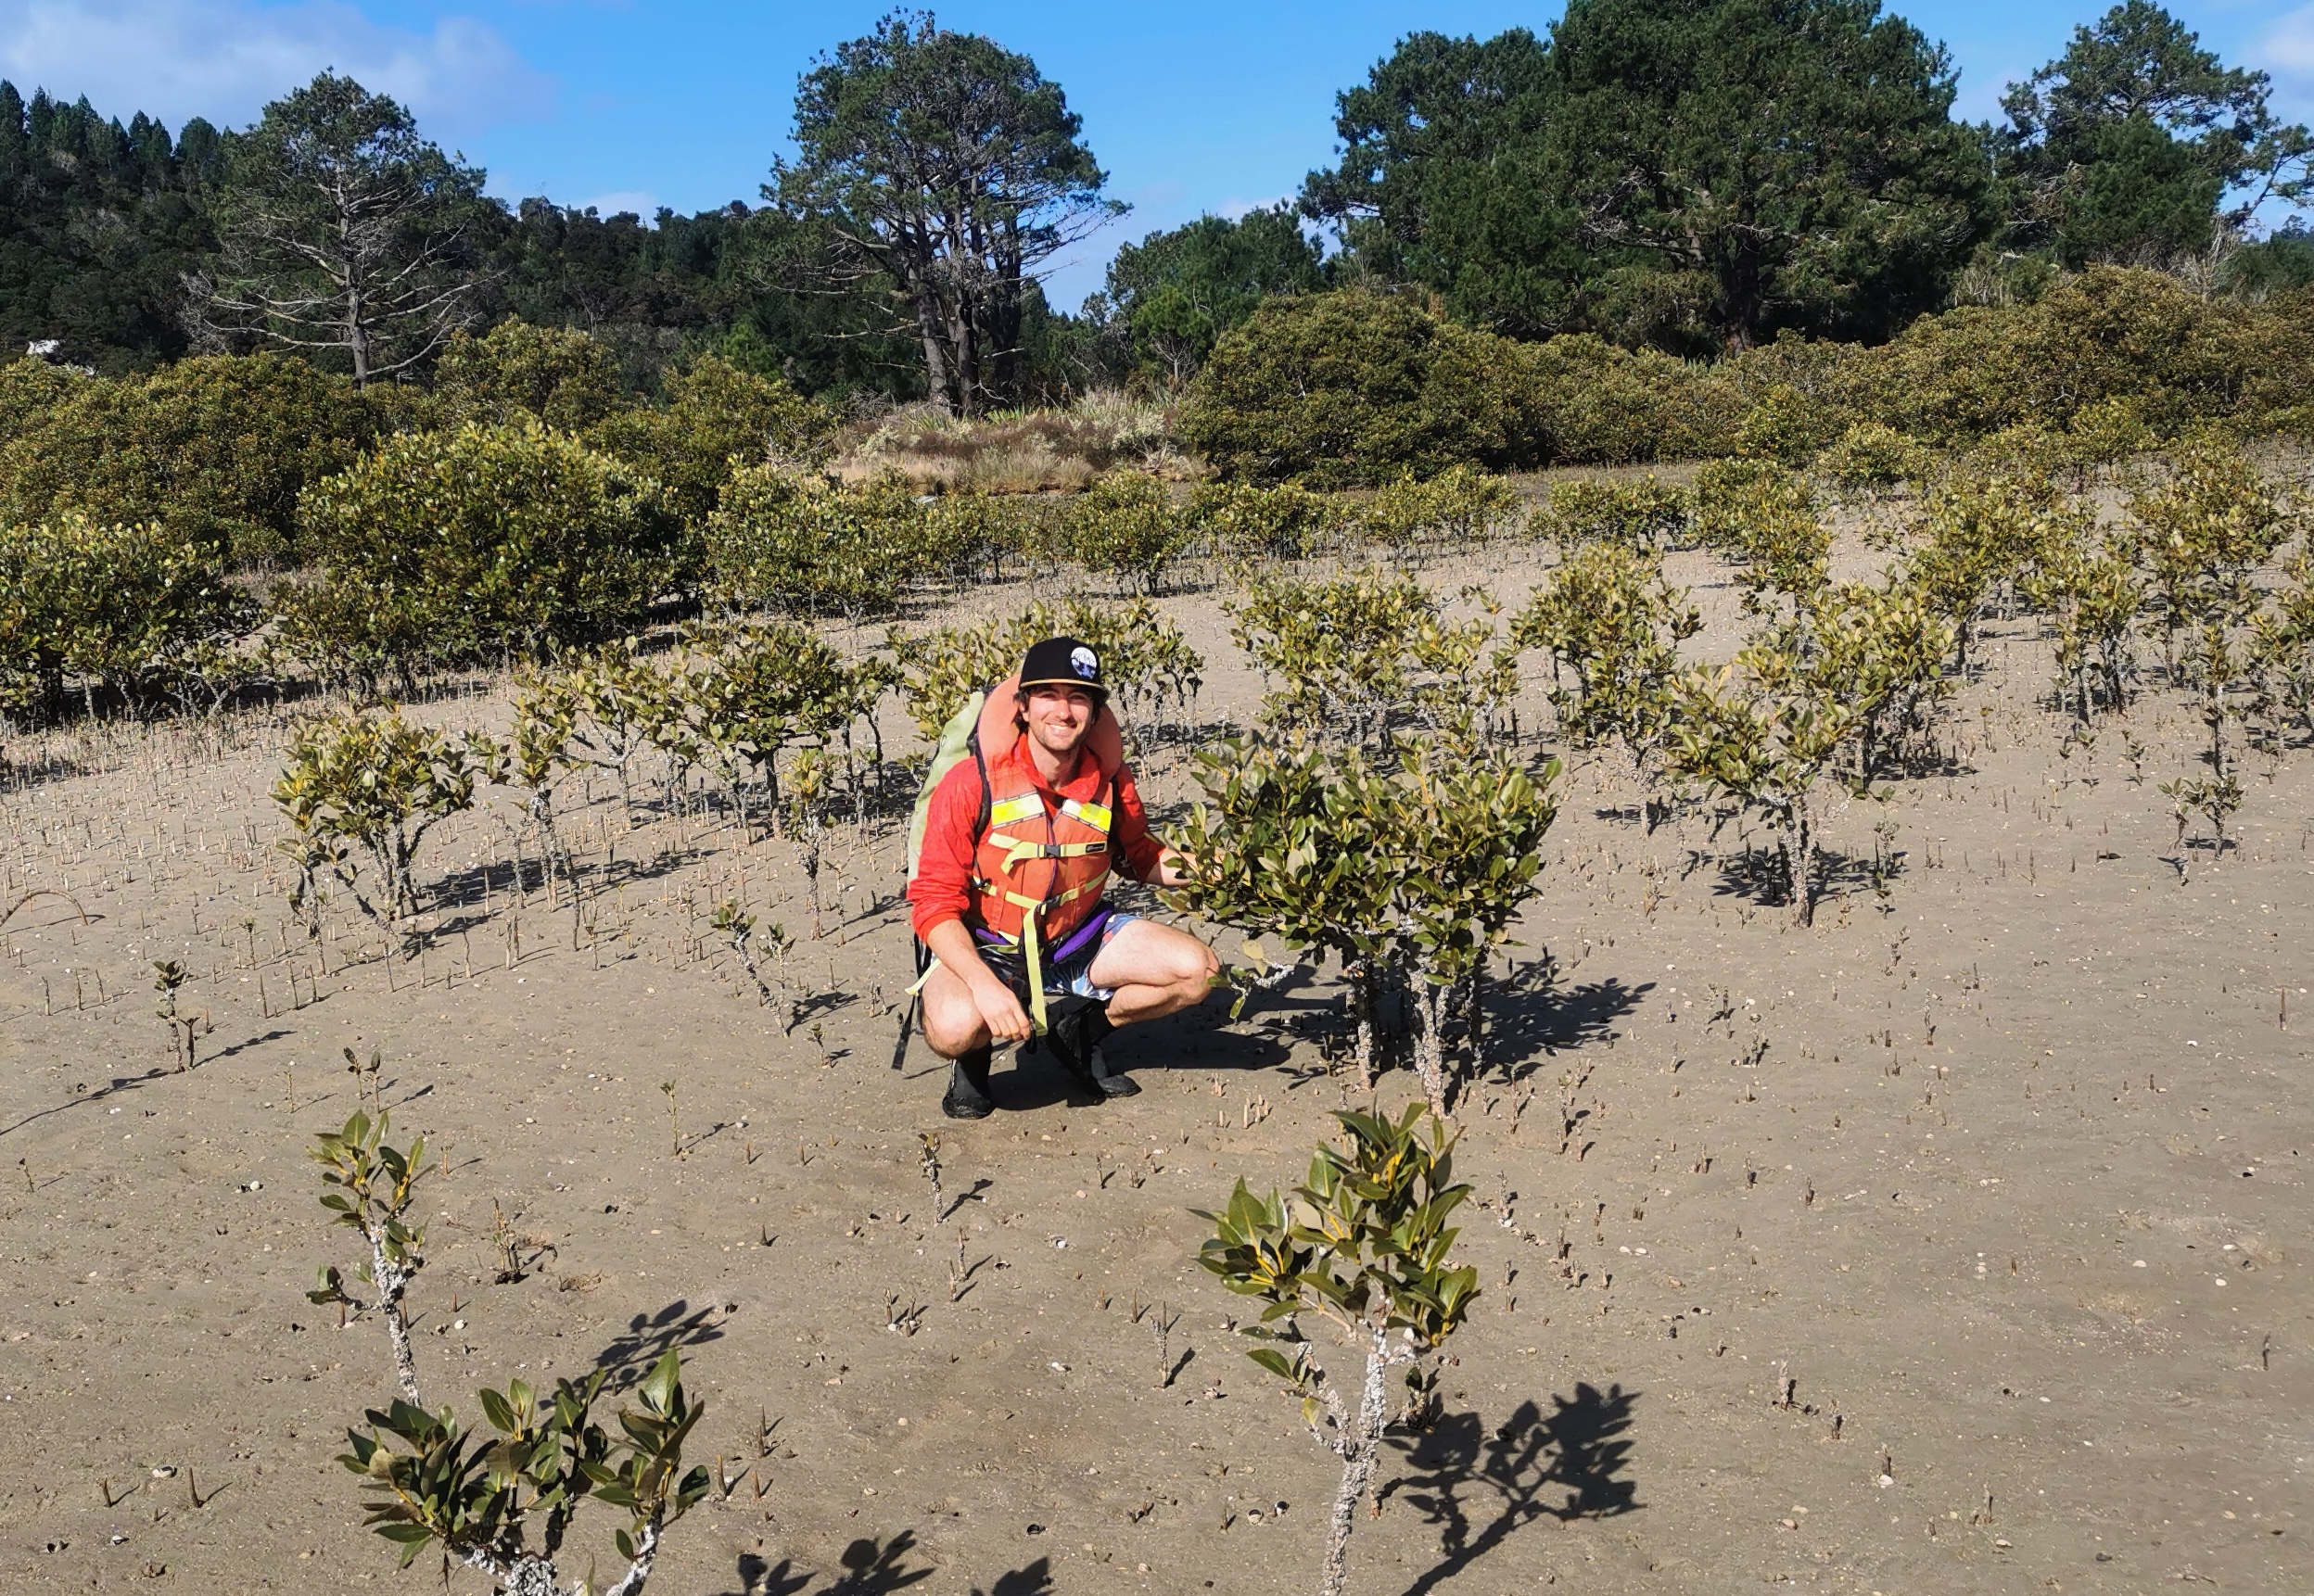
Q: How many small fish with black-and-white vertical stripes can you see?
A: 0